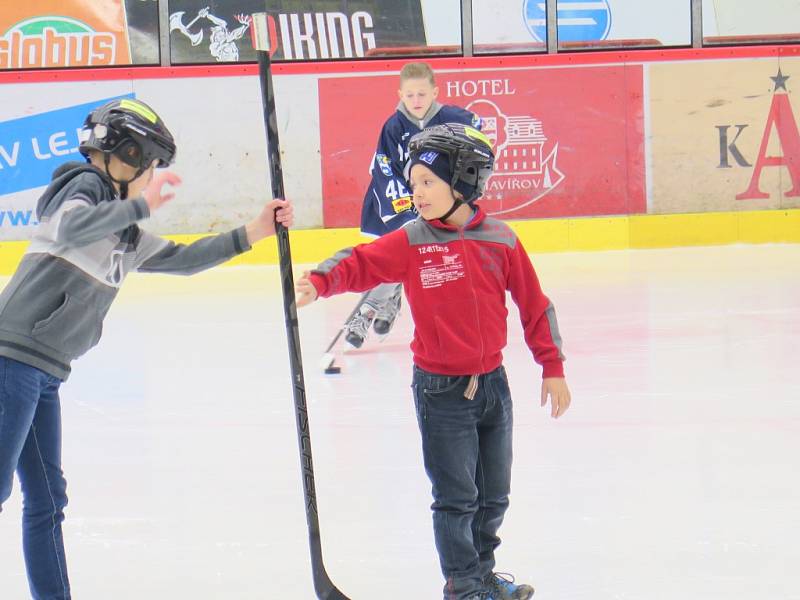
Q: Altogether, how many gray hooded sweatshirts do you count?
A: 1